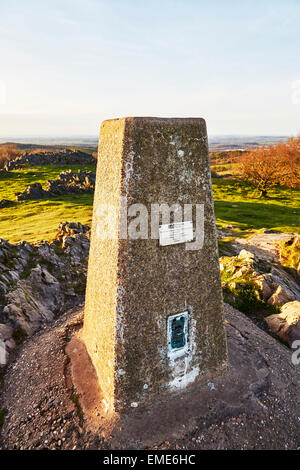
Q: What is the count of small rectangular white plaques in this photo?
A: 1